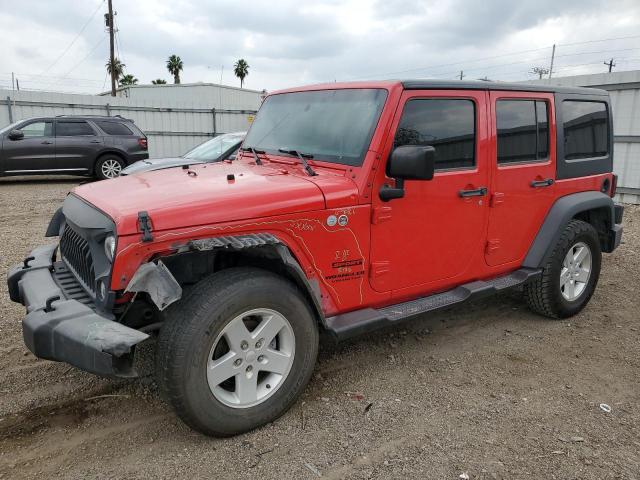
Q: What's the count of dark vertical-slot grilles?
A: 1